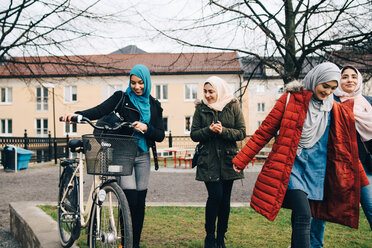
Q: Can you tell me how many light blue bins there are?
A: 1